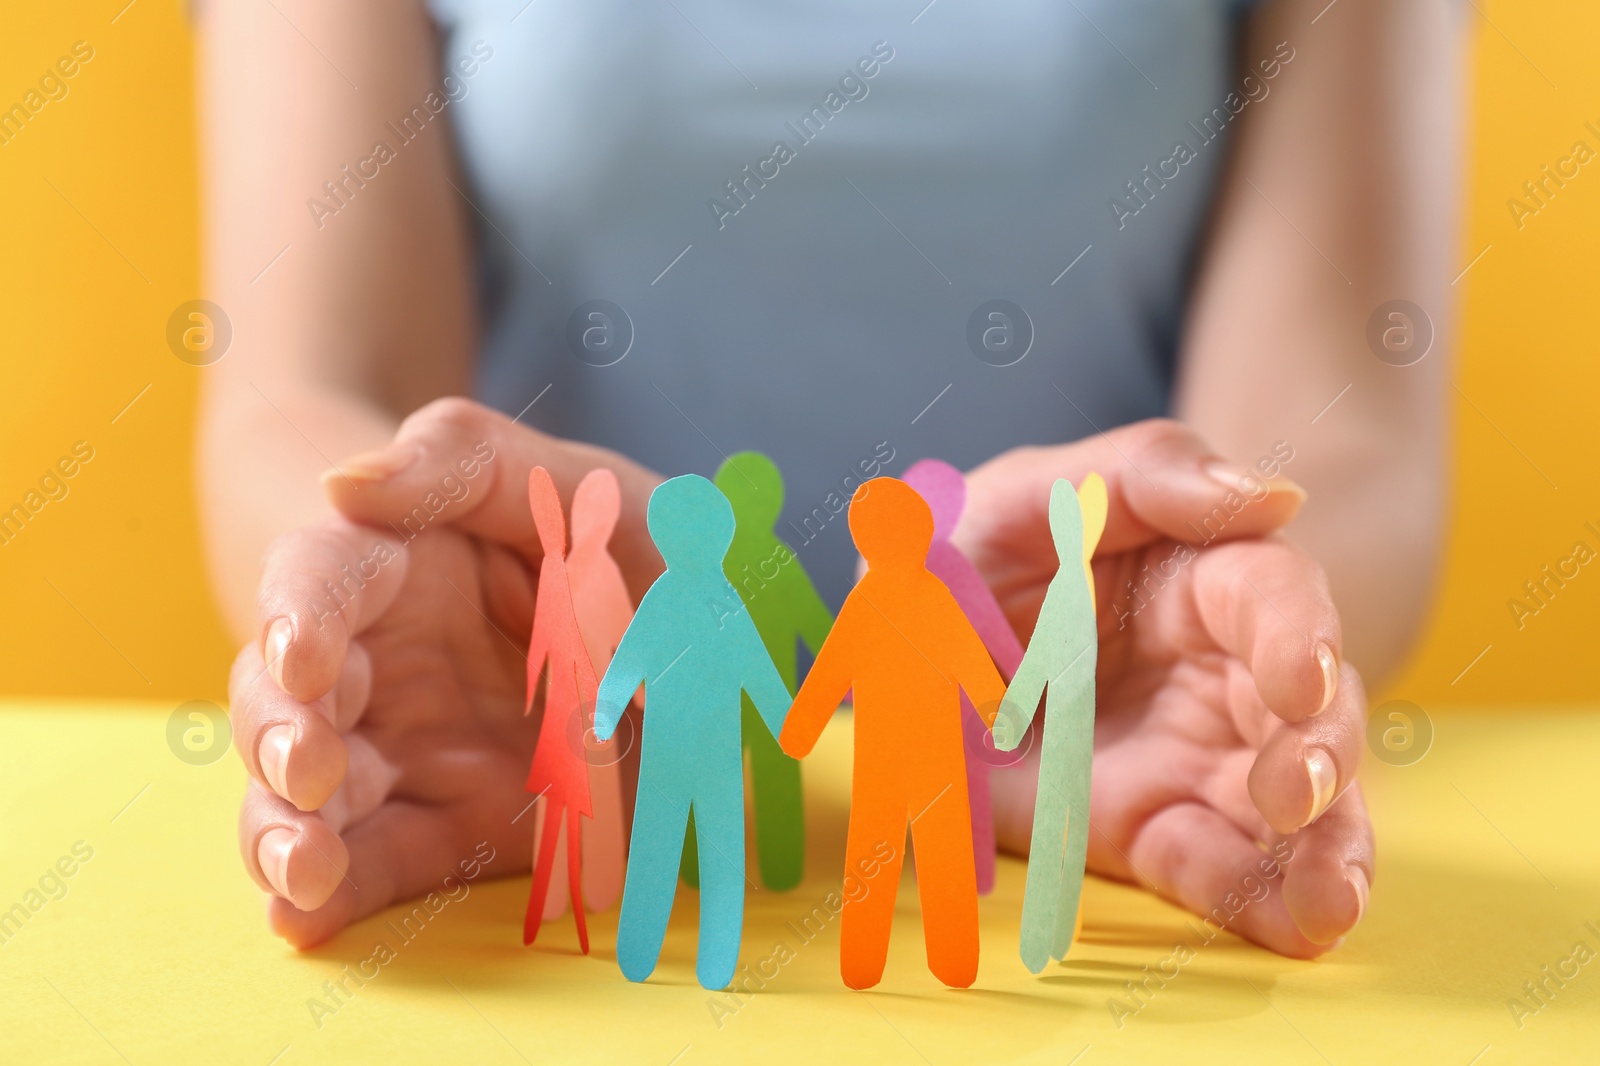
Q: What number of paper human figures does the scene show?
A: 8